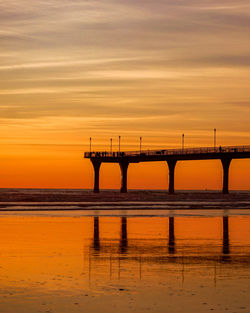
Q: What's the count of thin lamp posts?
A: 6